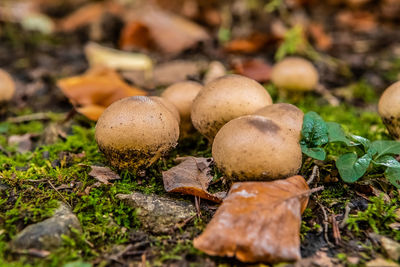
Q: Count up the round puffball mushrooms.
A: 9